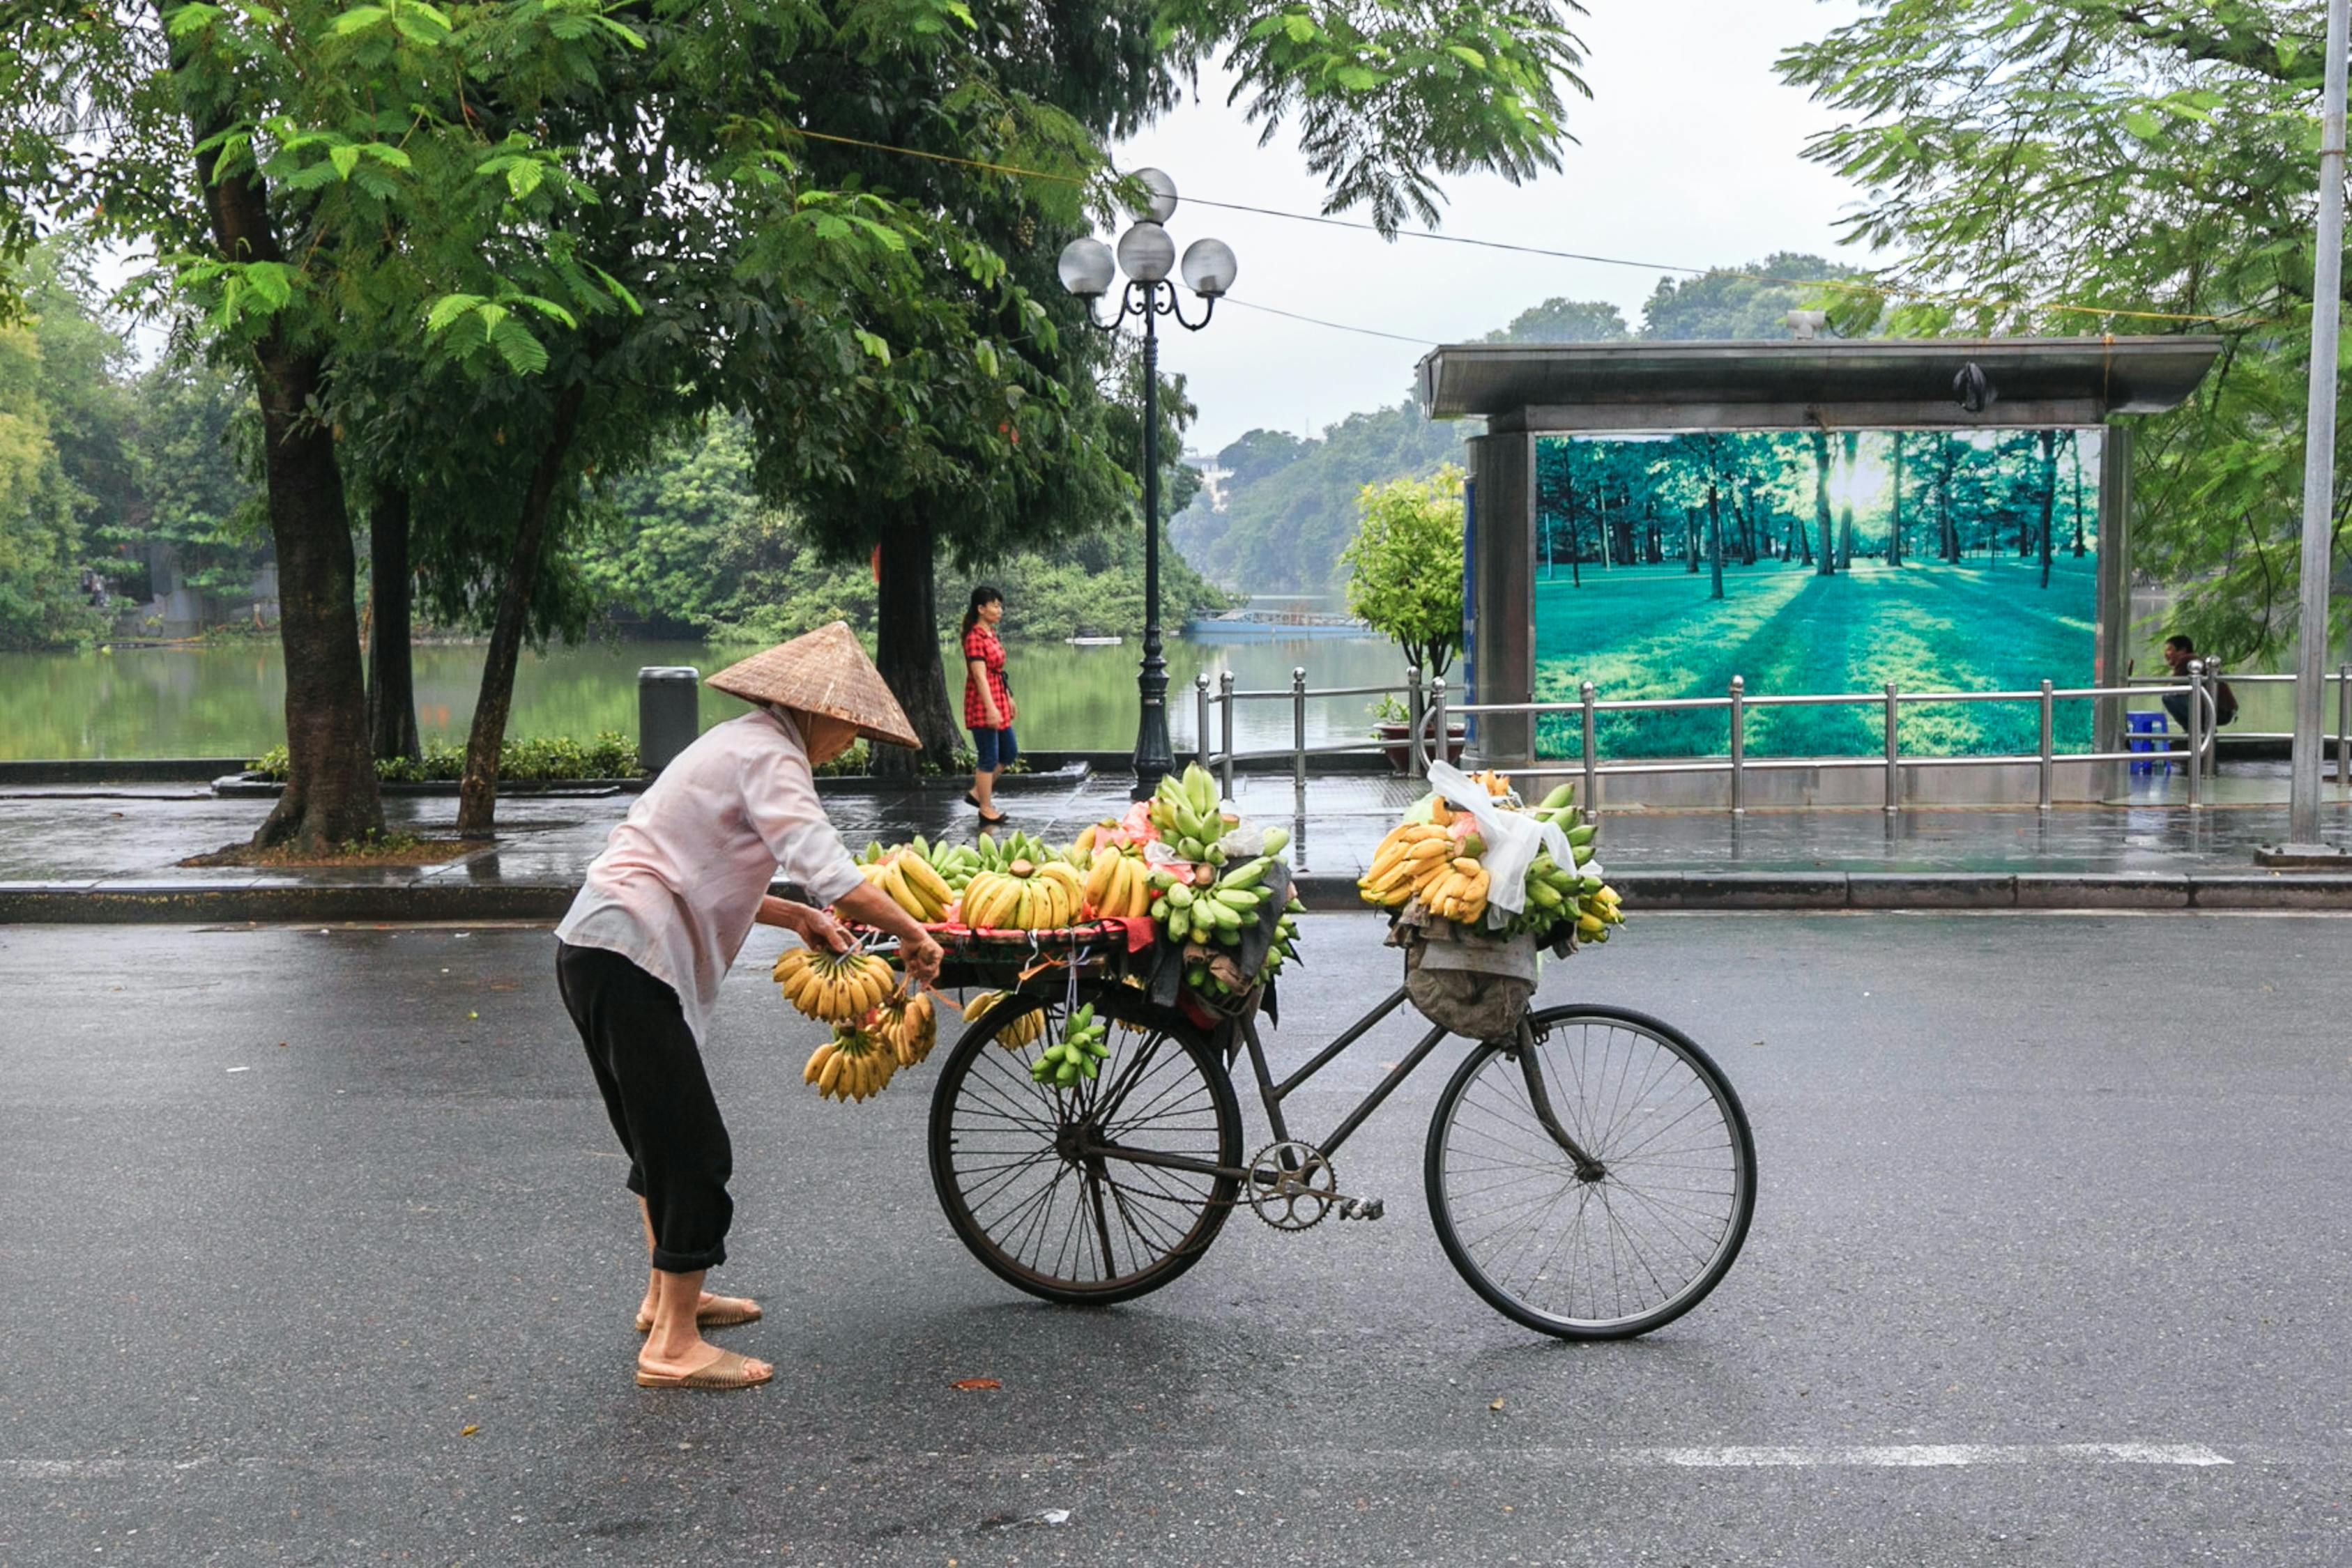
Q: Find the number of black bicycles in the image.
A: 1